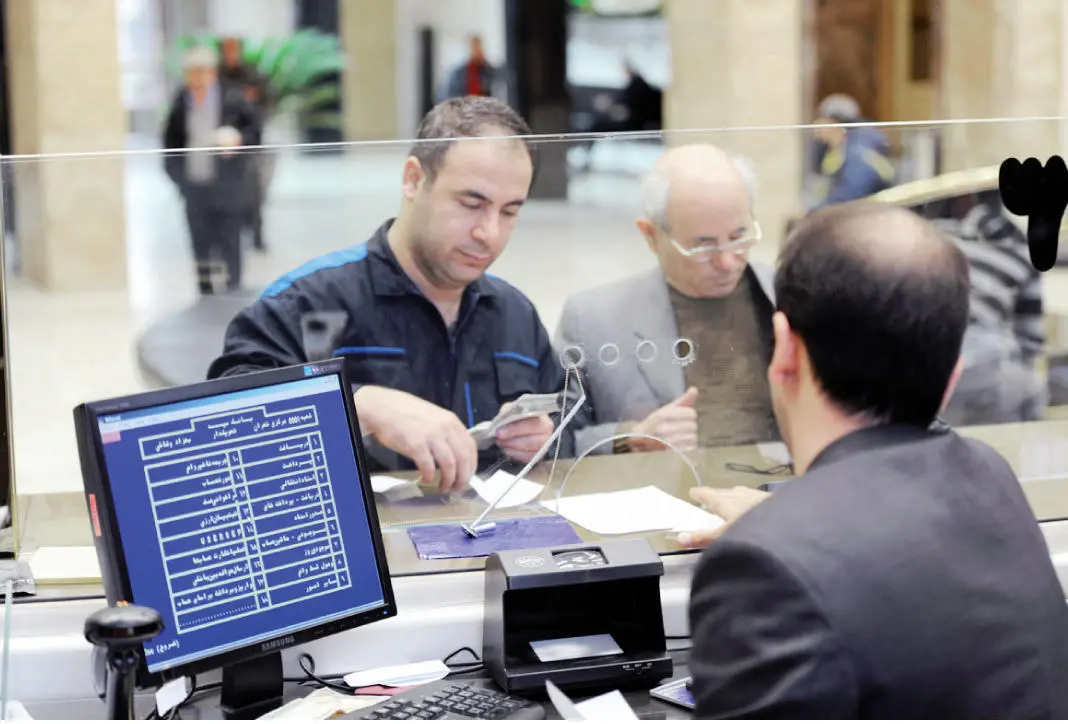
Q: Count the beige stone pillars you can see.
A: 4